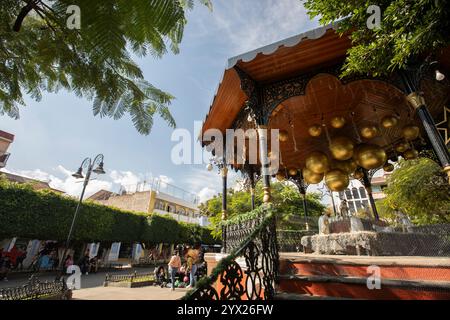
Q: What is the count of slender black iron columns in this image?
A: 6